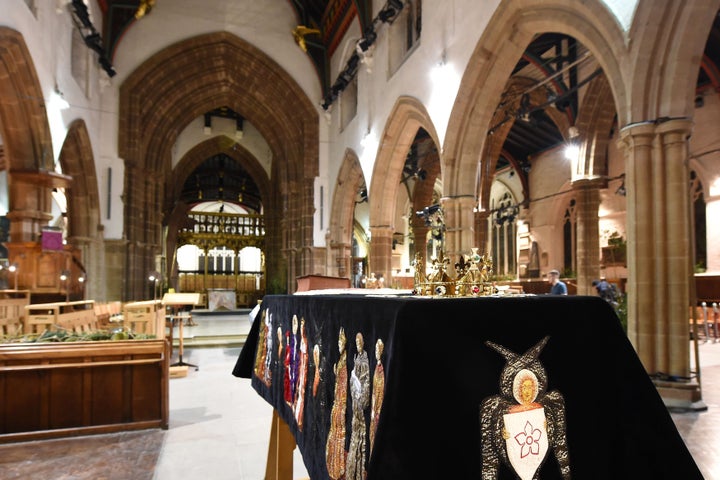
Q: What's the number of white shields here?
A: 1